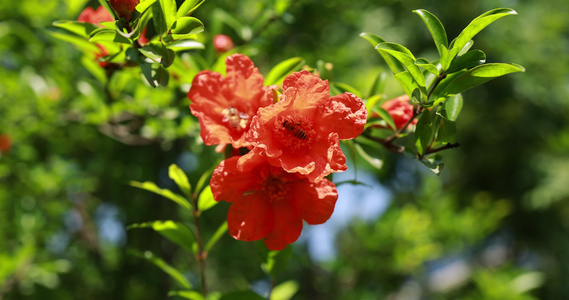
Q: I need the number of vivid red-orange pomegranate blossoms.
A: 3